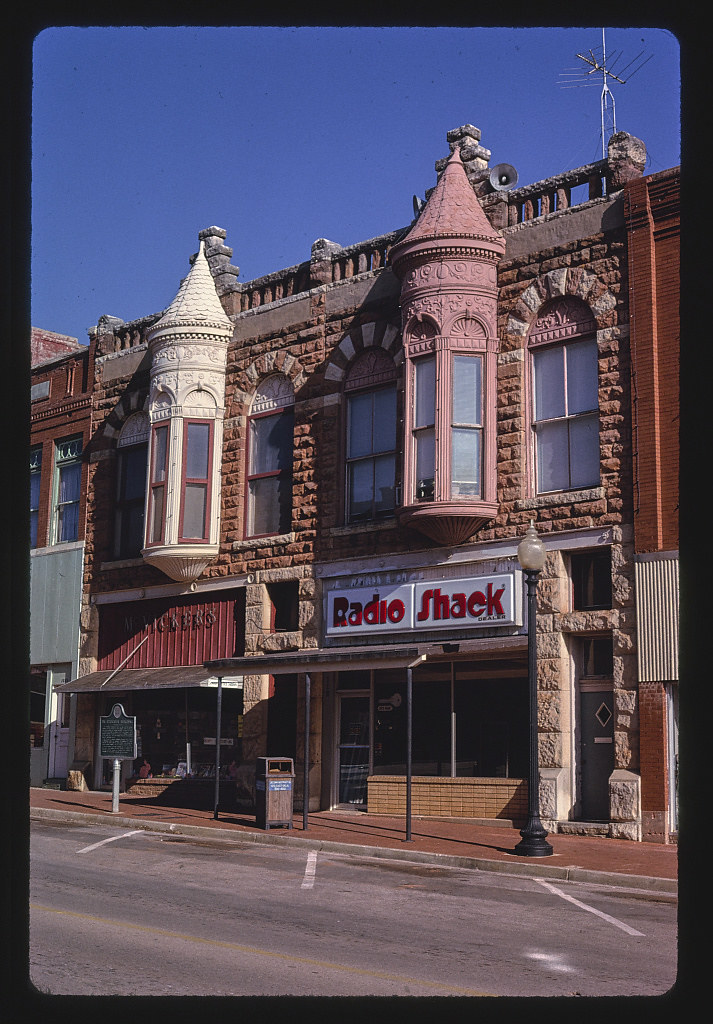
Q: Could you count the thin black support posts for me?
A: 3